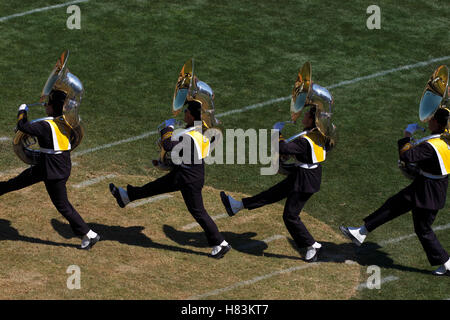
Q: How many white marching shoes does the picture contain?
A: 7